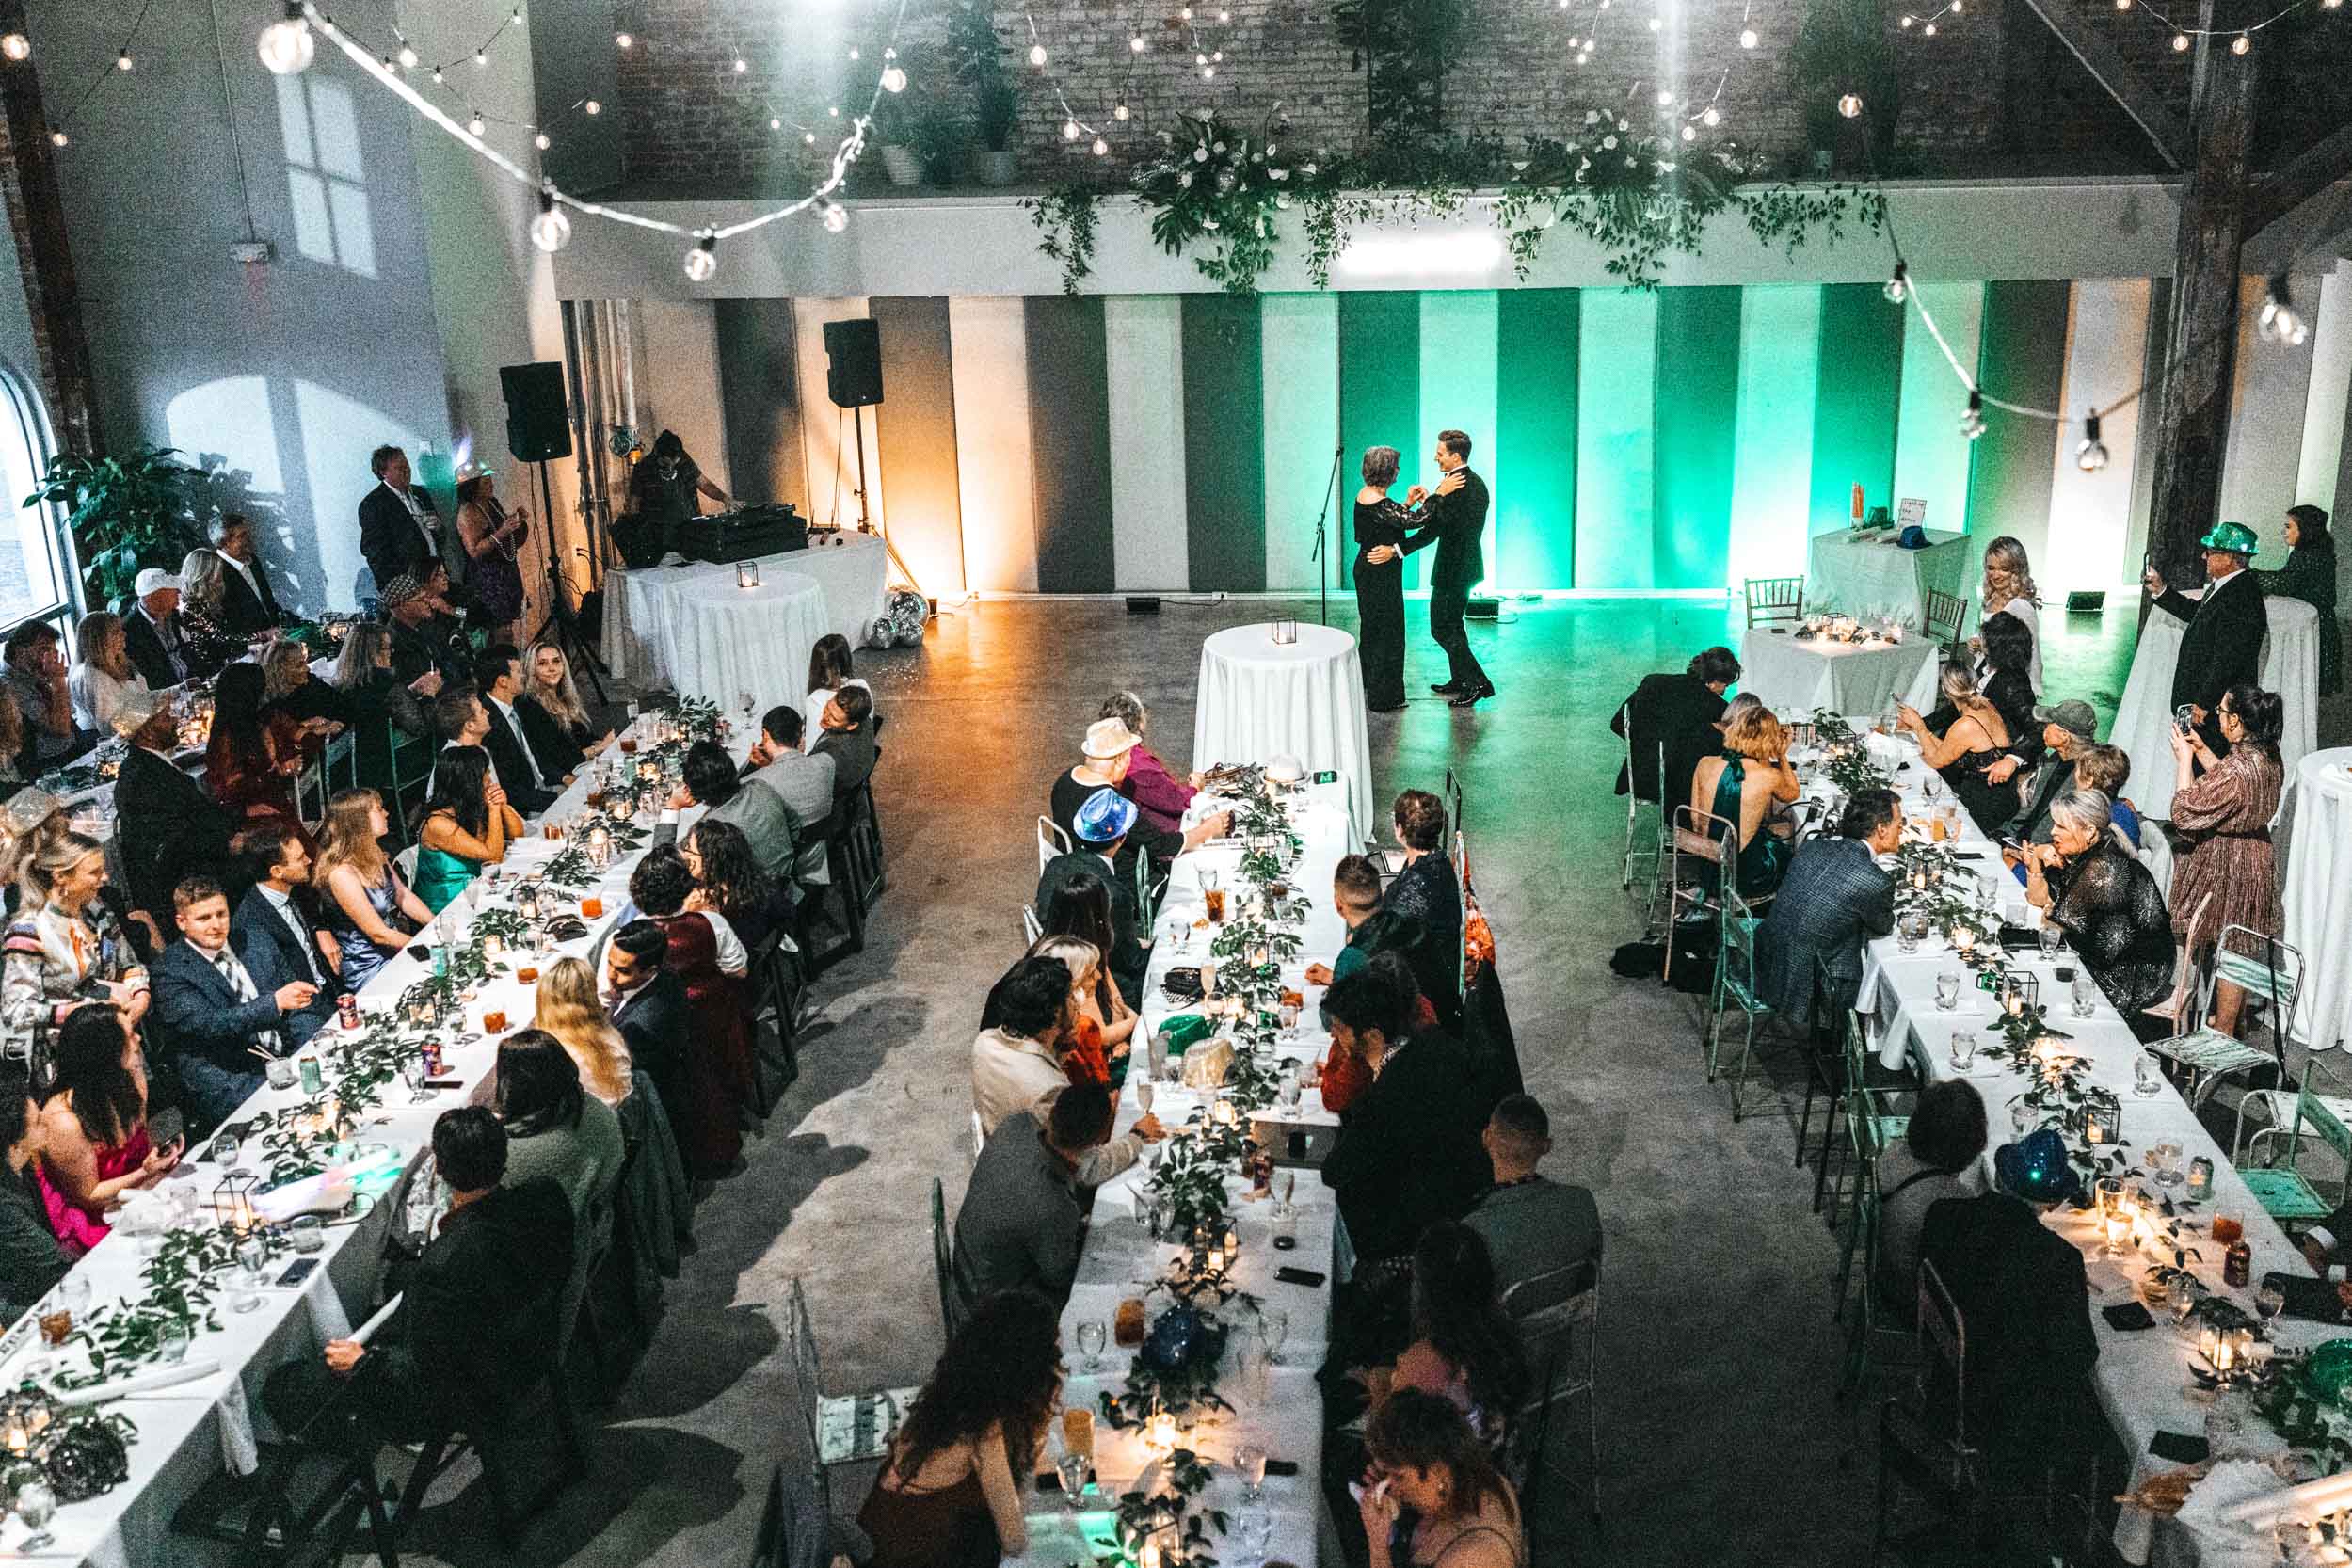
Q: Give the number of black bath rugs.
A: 0